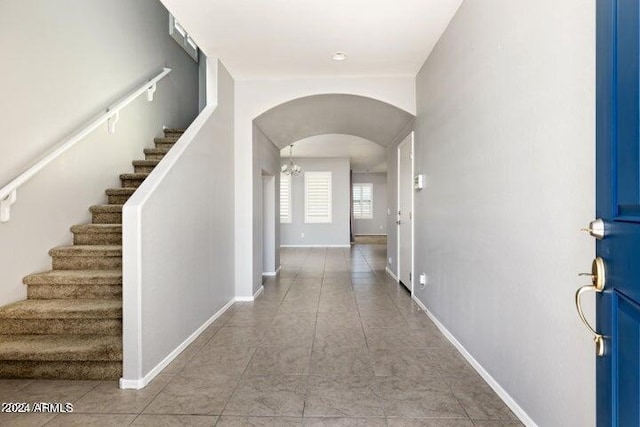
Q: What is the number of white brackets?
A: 3